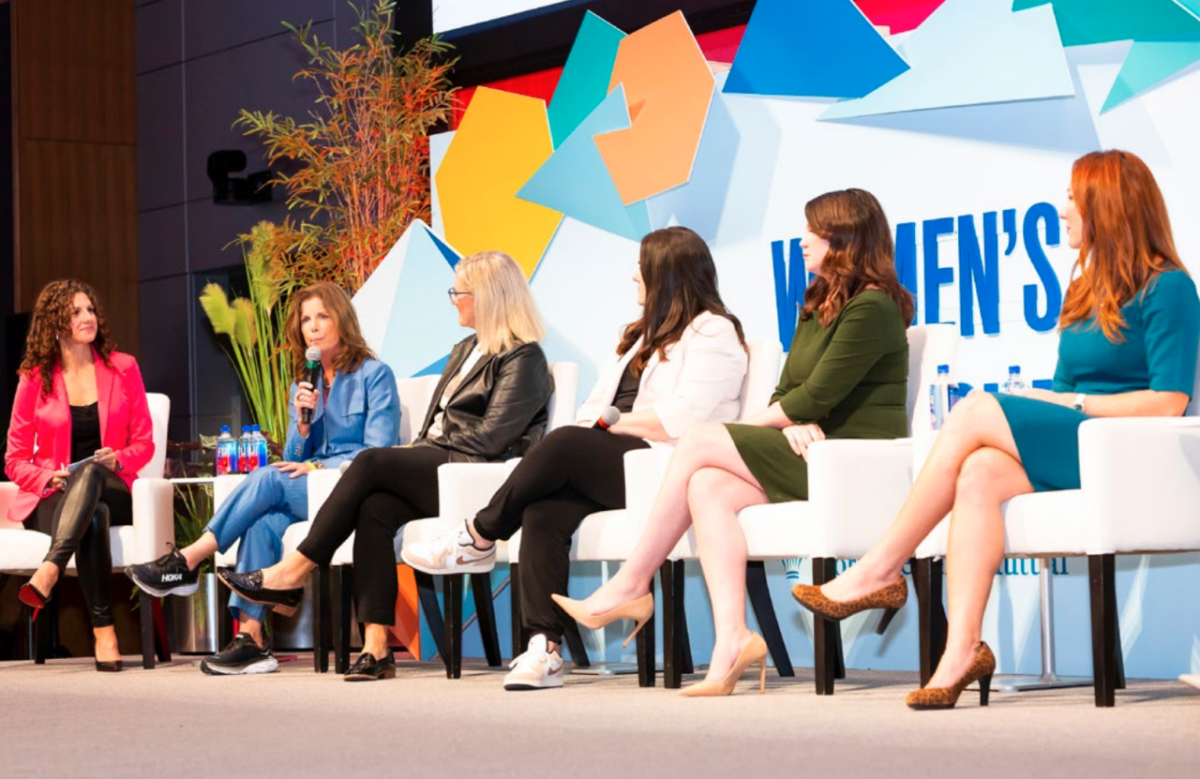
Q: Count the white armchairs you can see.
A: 6